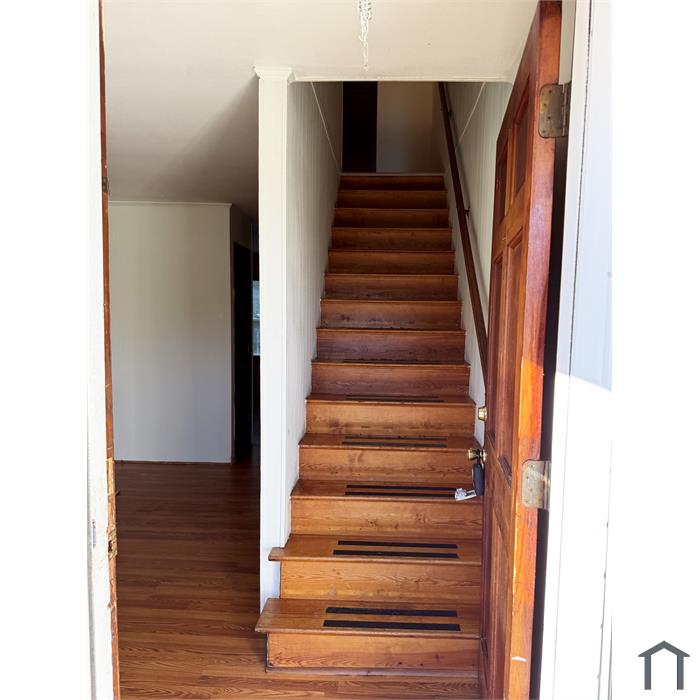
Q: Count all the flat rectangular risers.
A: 14